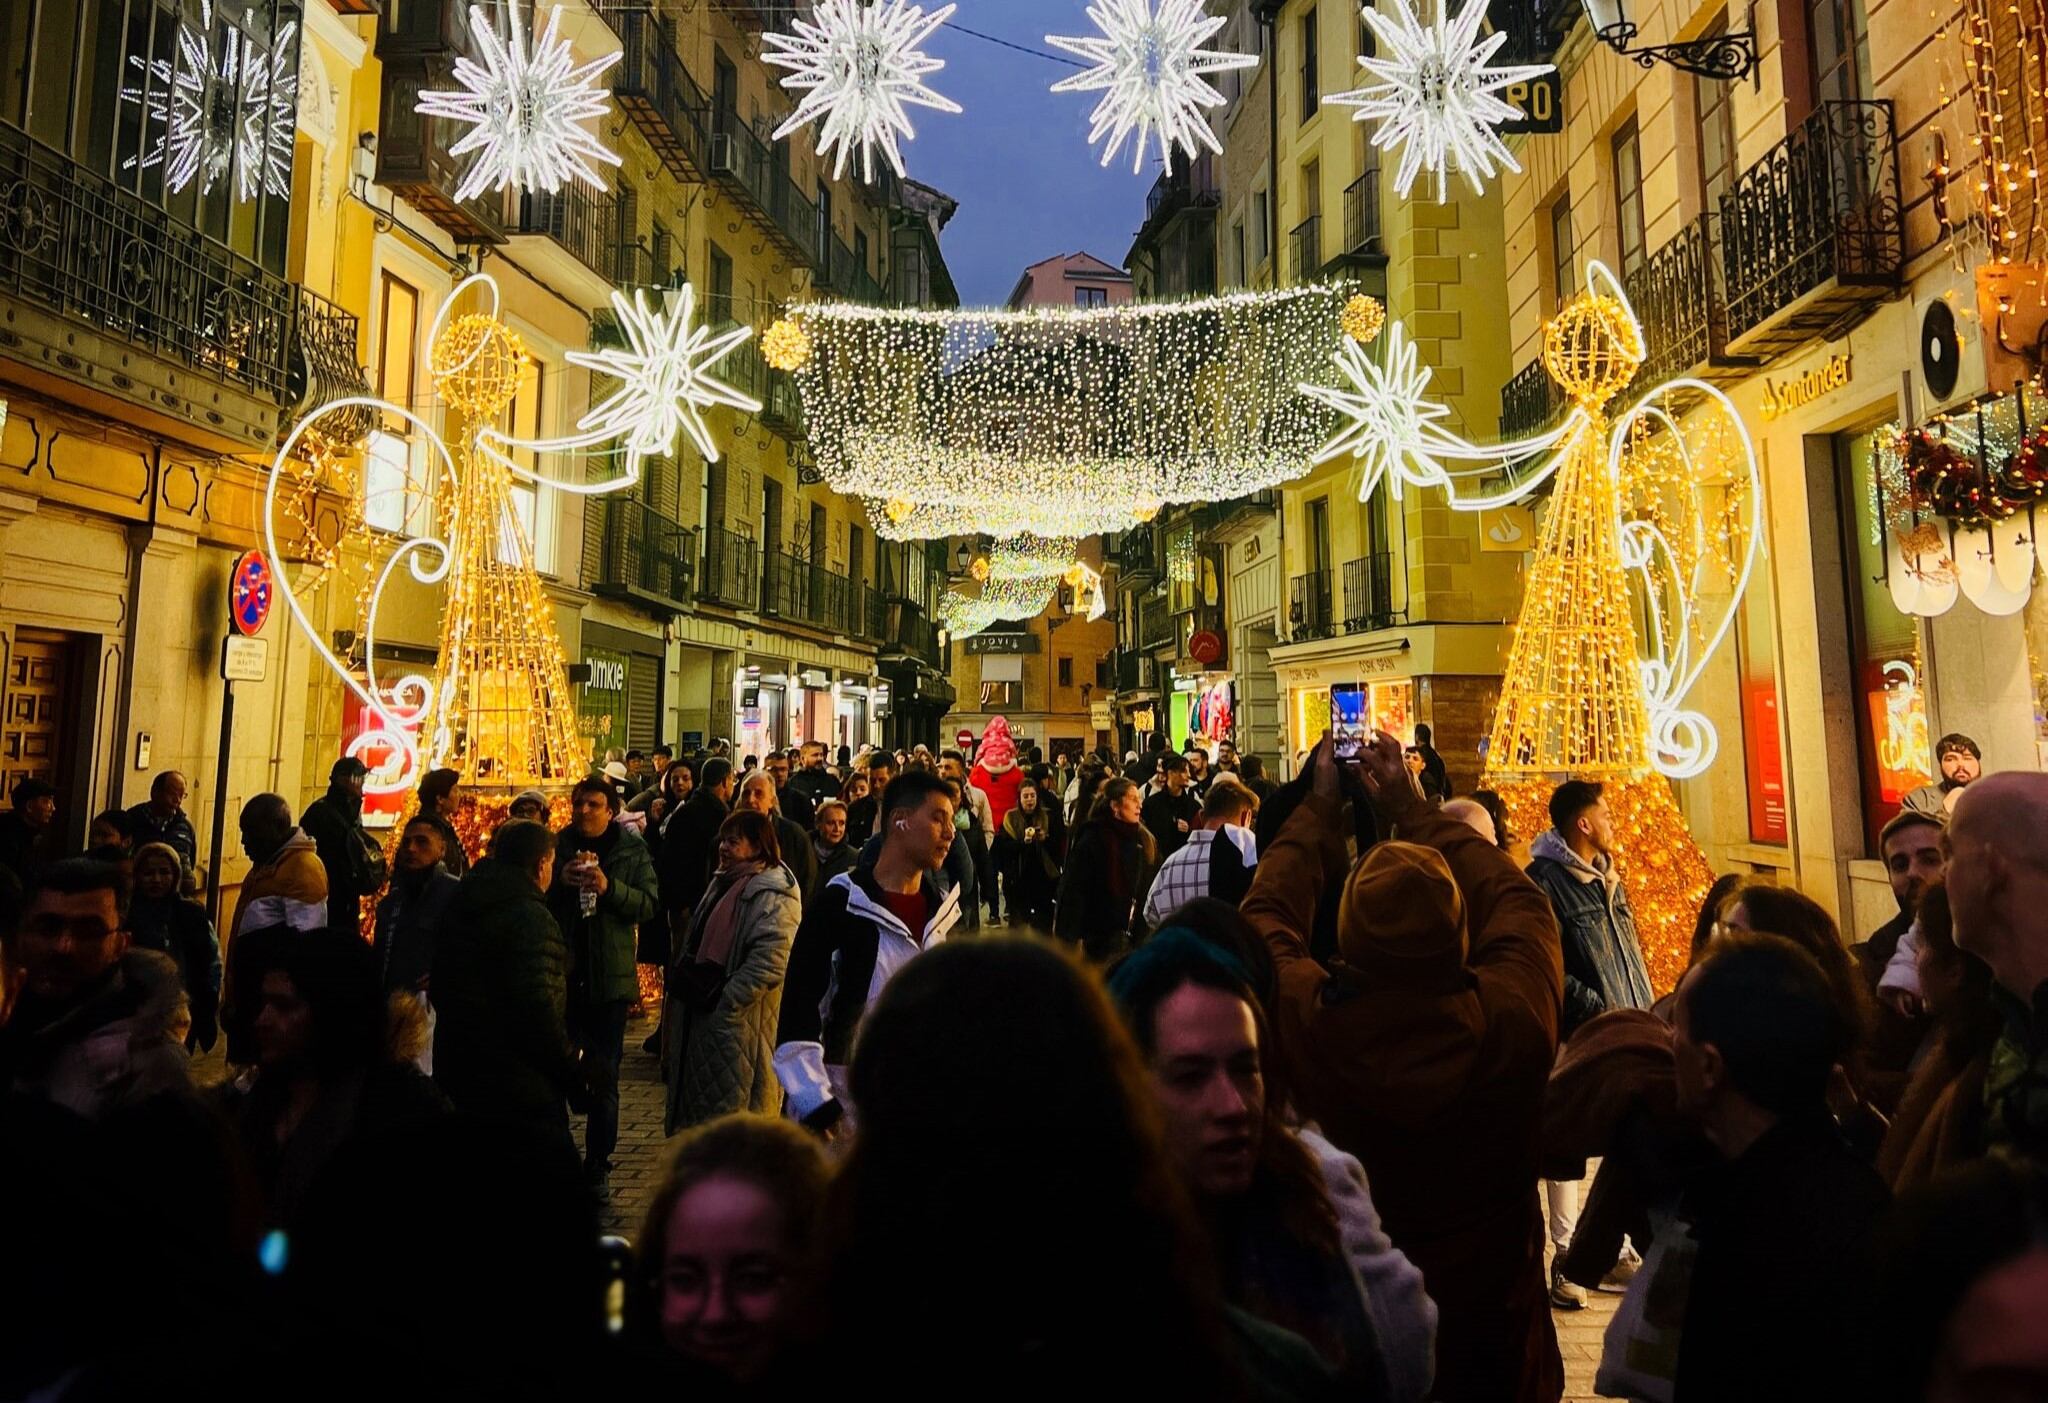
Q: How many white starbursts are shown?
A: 7